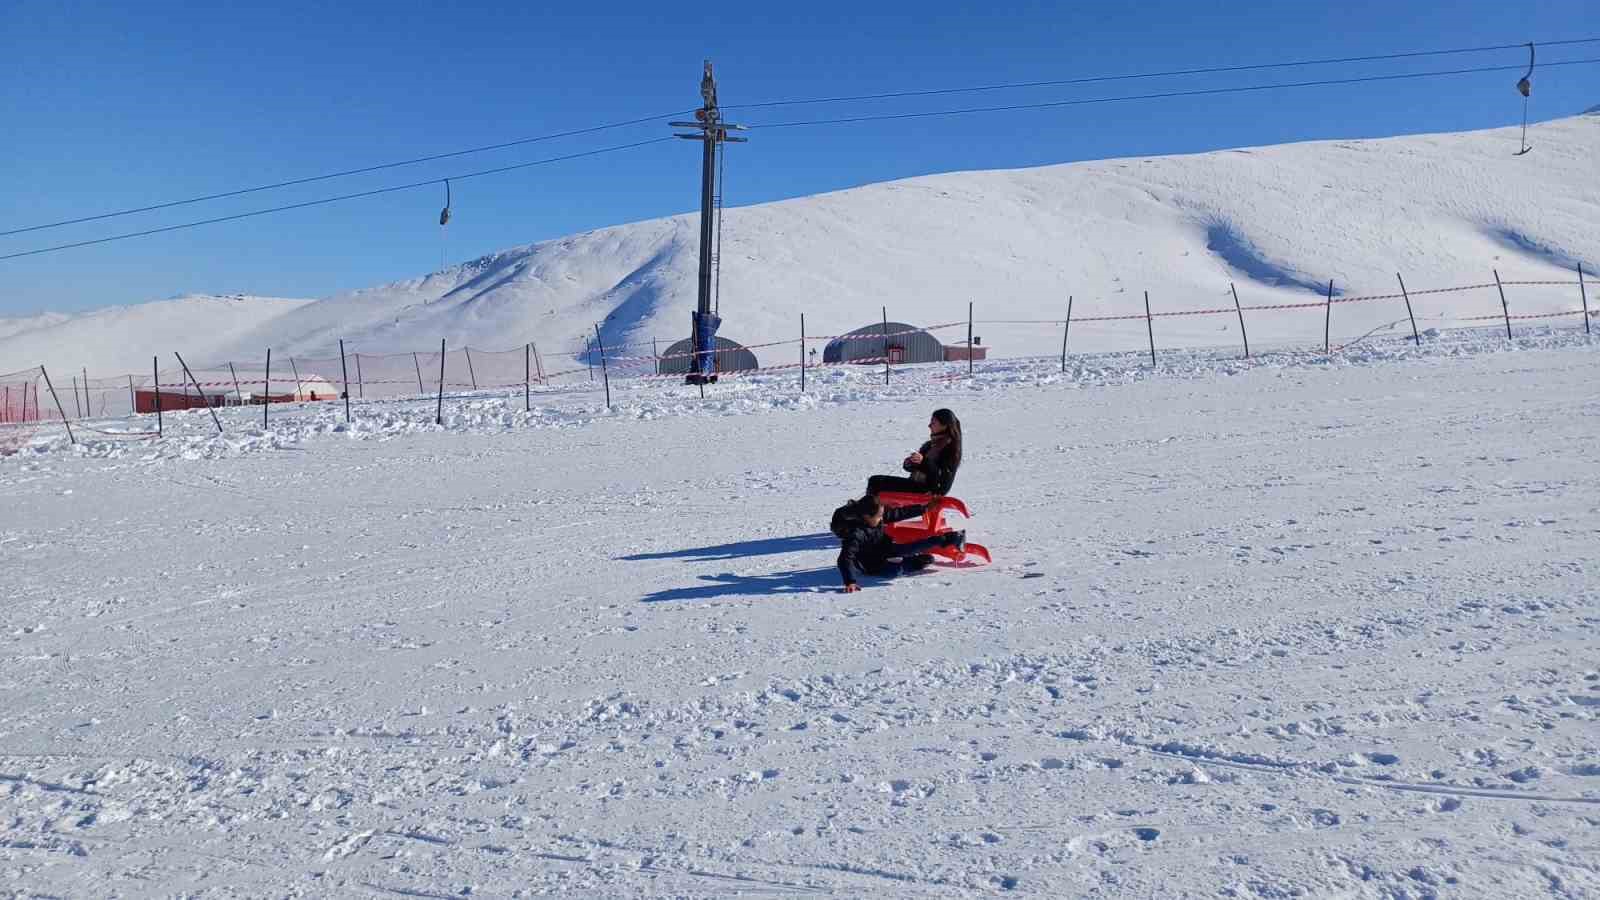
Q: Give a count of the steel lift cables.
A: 2